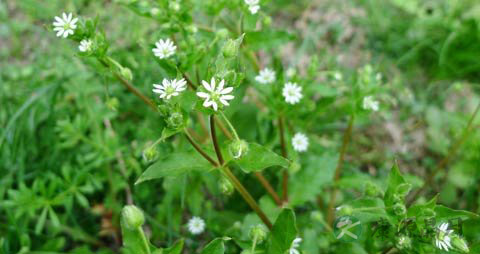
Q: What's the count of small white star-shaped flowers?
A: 13